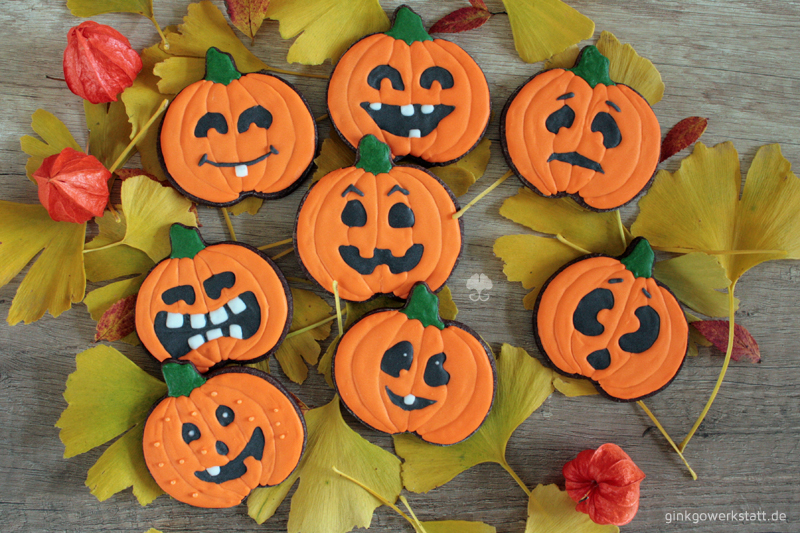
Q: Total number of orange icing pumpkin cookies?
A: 8